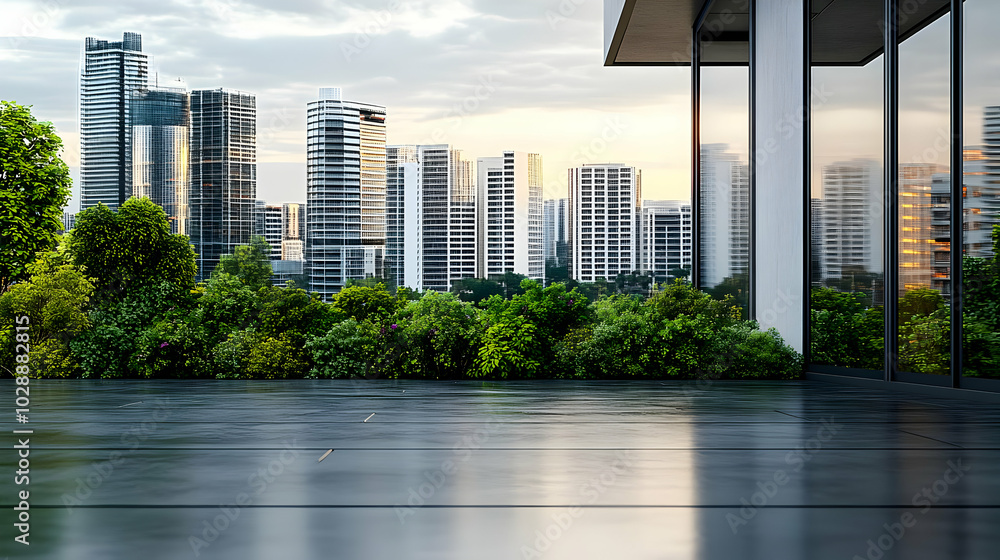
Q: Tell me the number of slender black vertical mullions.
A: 5